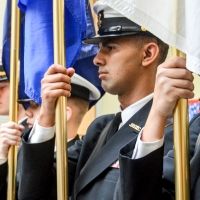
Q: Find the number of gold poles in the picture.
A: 3